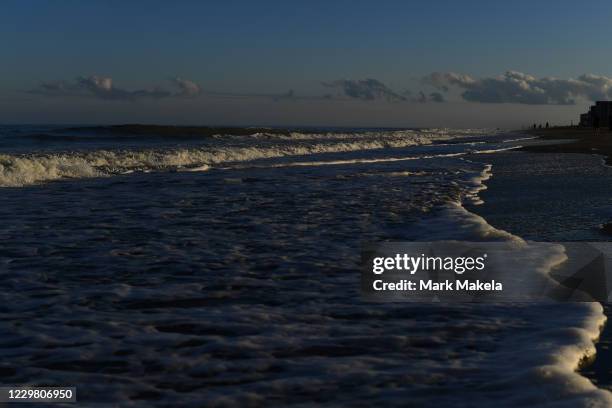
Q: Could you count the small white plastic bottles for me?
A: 0